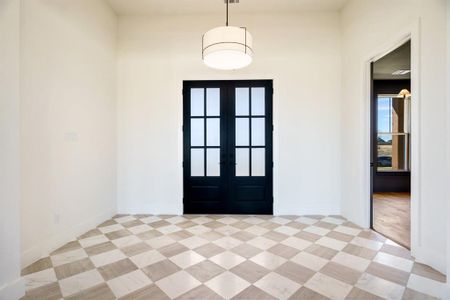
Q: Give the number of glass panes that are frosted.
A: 12